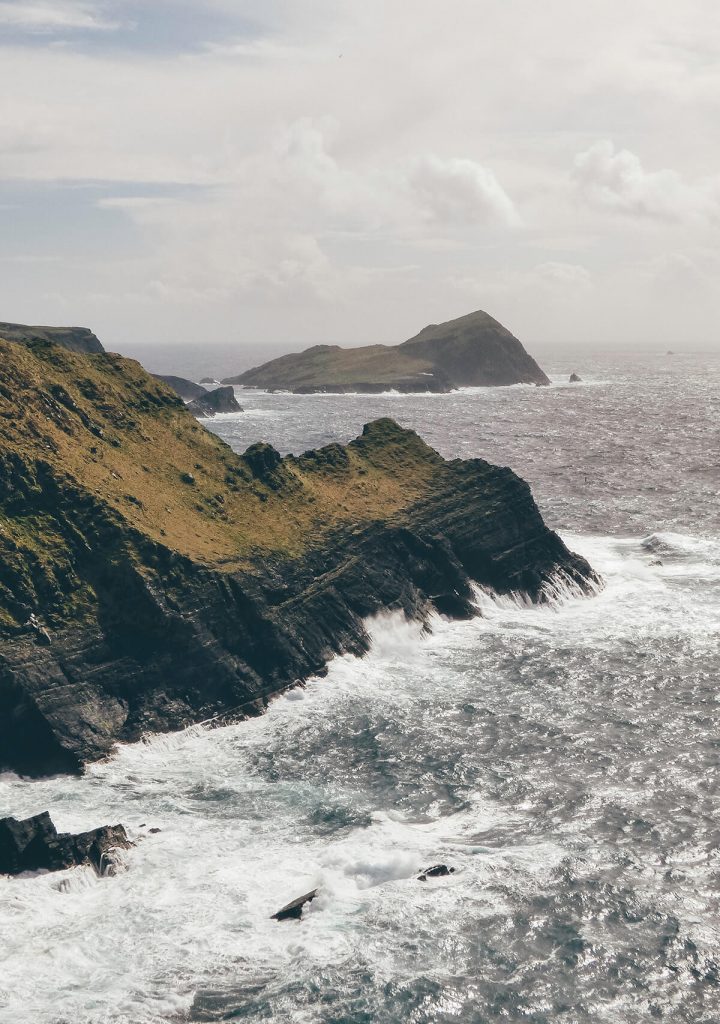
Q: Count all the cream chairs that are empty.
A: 0